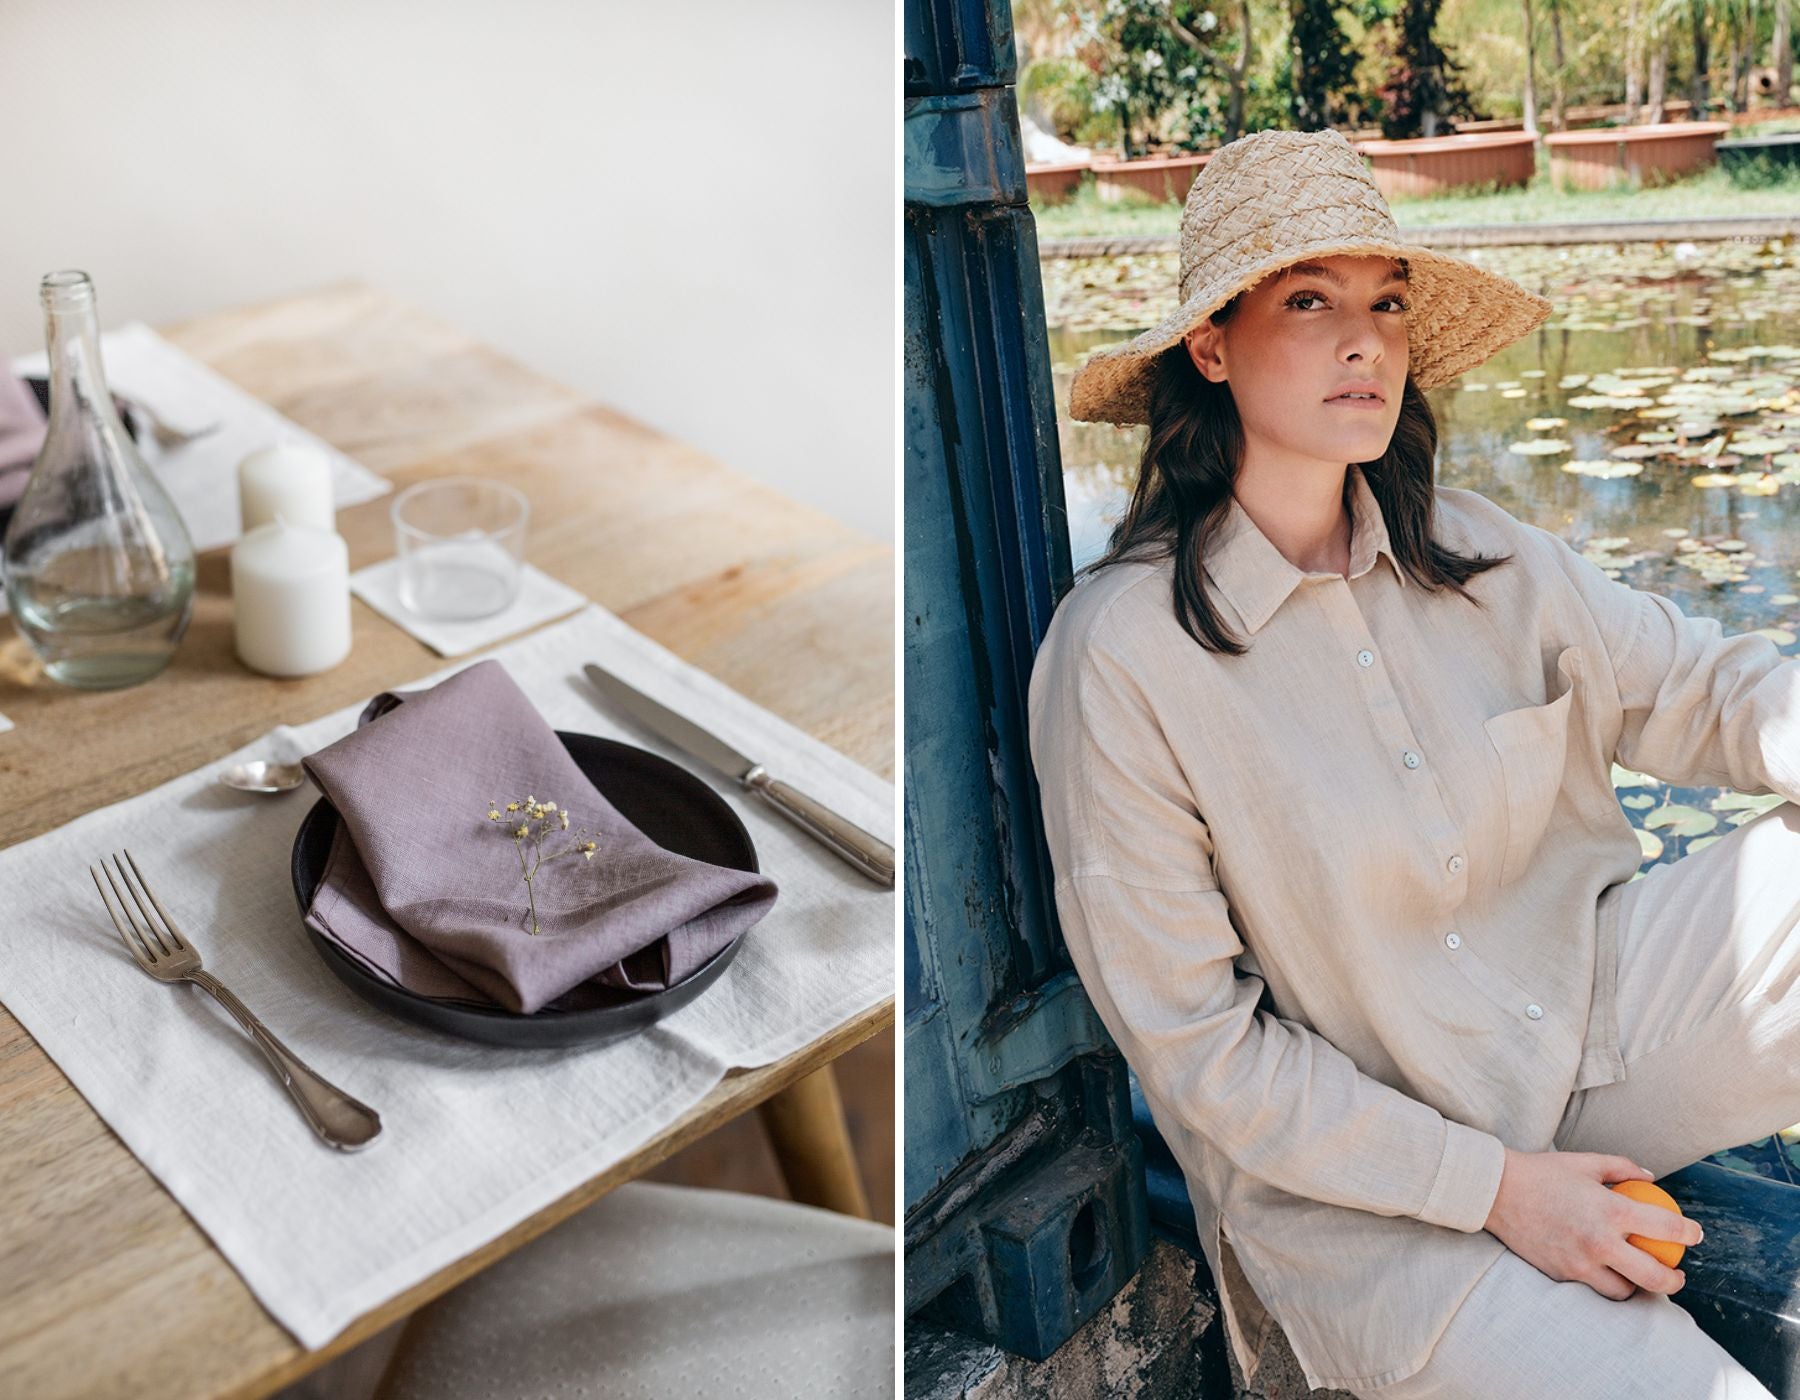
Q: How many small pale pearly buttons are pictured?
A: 5